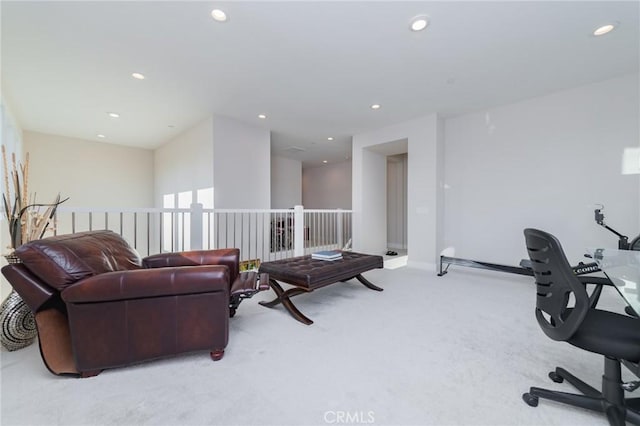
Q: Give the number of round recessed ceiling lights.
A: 10